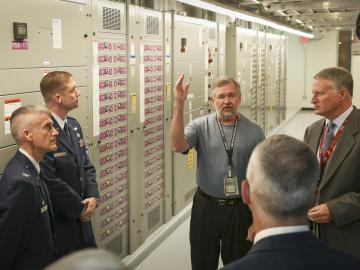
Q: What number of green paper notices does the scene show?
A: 0